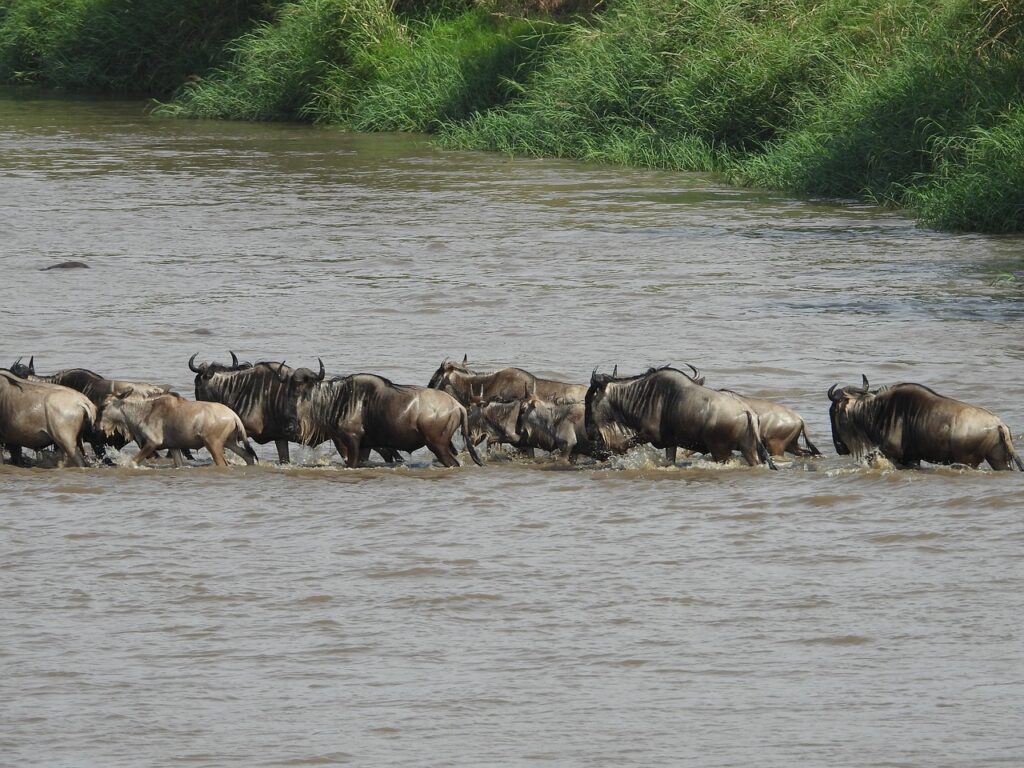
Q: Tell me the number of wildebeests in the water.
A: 11